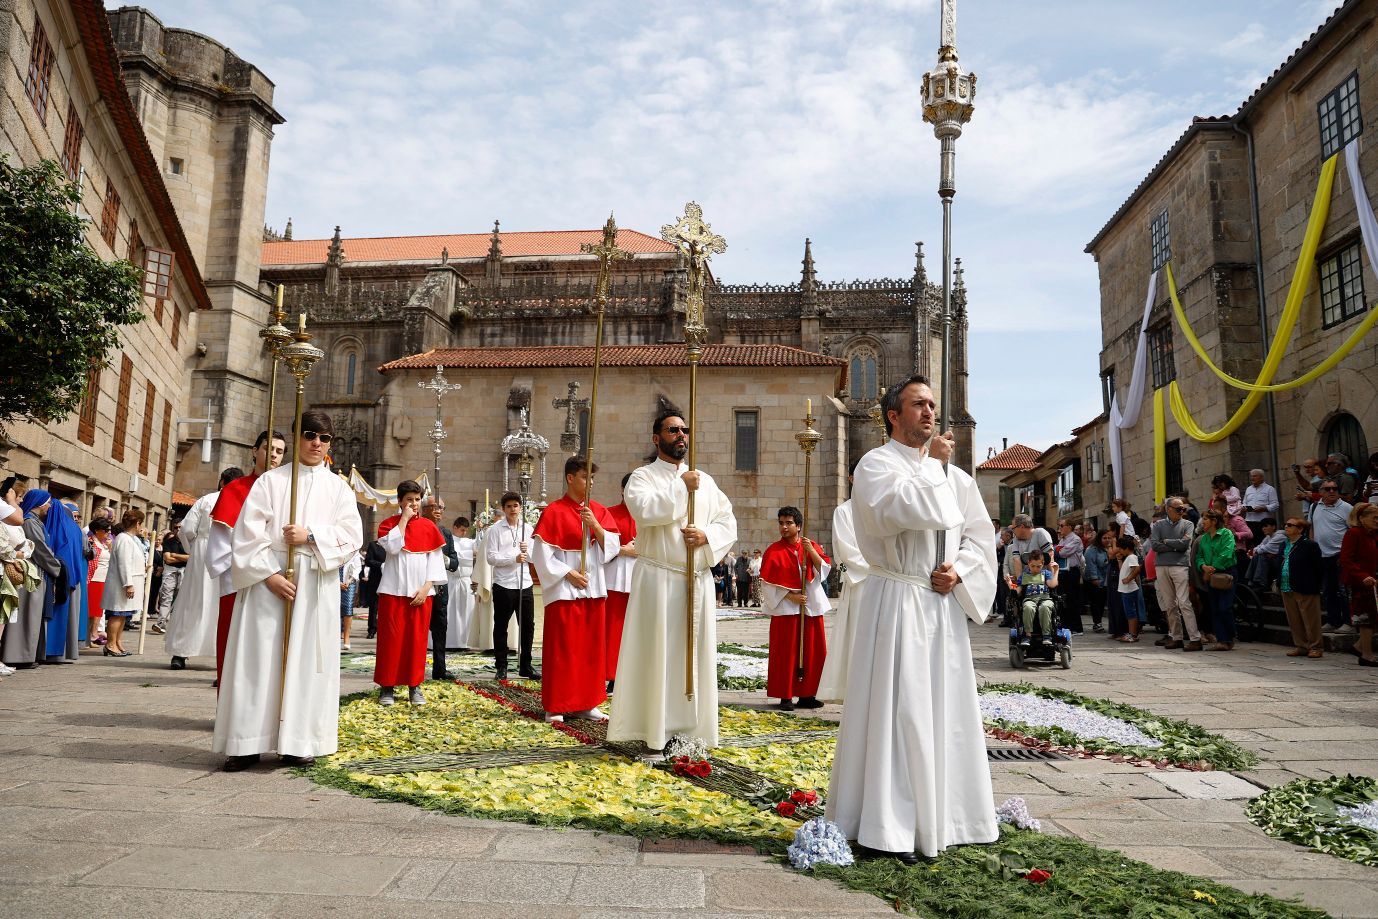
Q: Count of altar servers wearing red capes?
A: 5